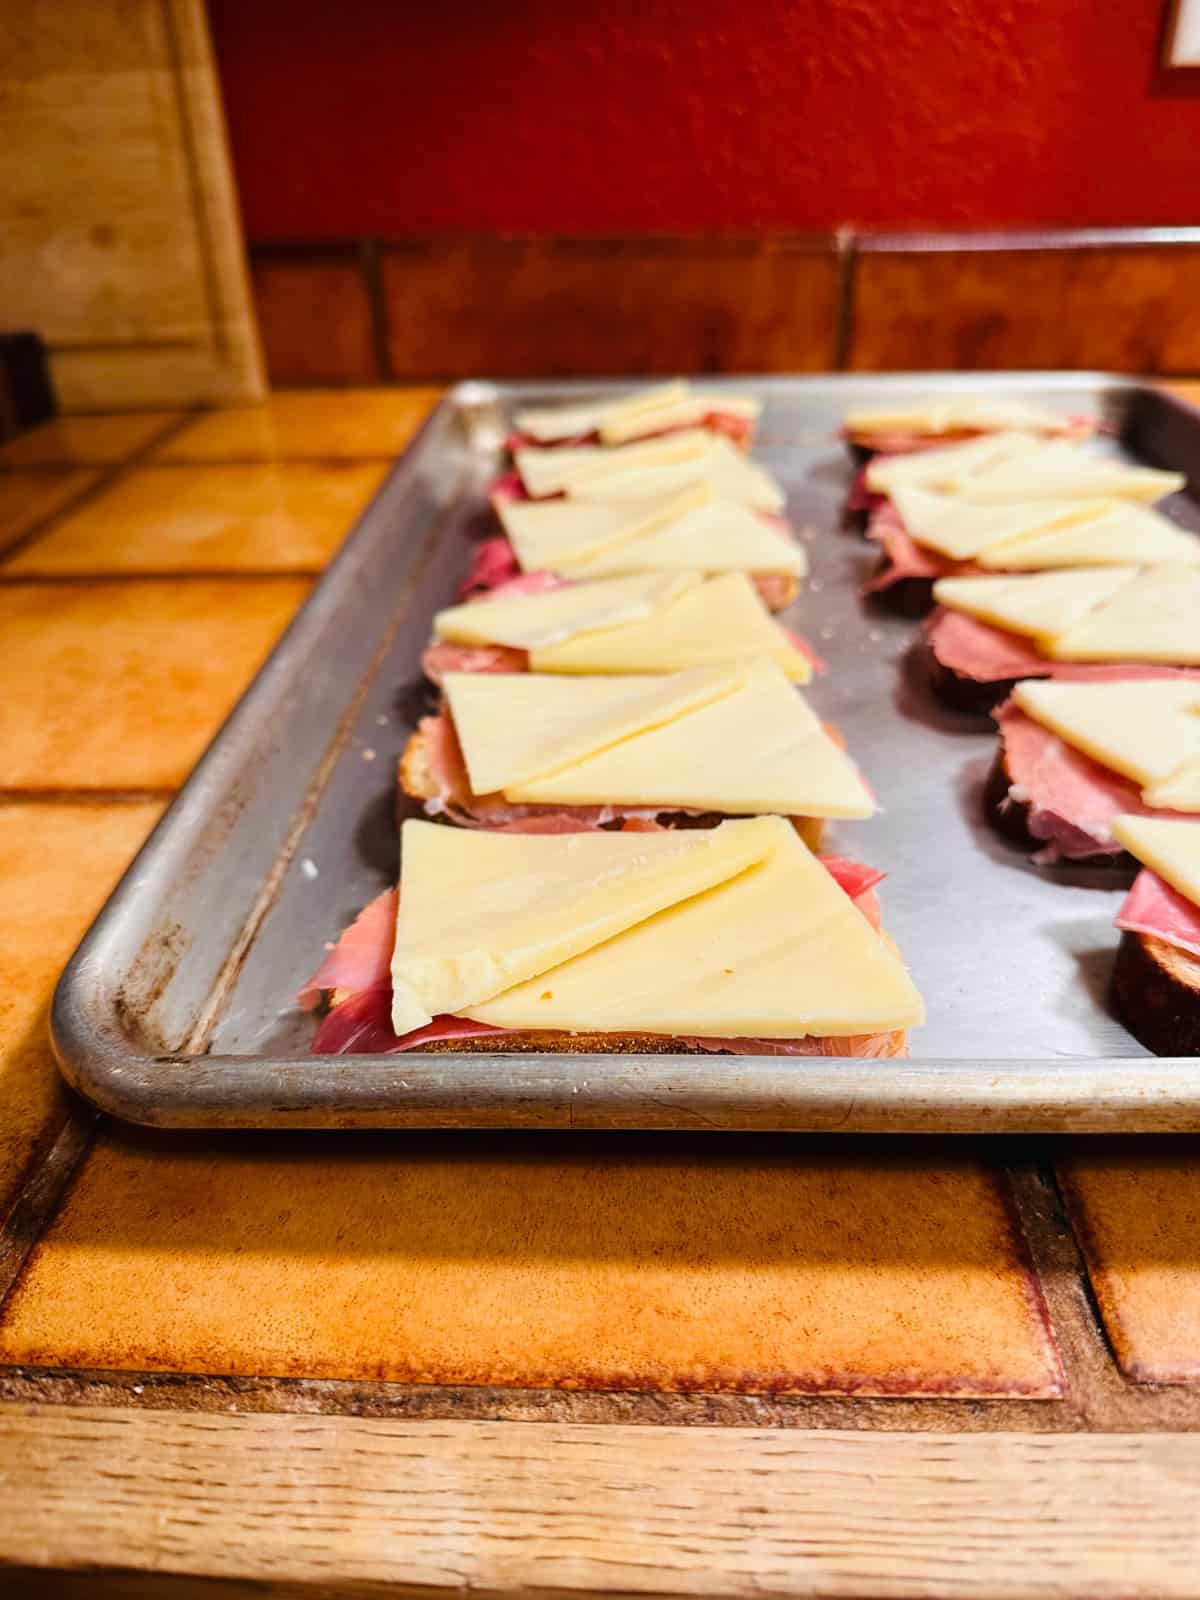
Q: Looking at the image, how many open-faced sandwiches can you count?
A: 12